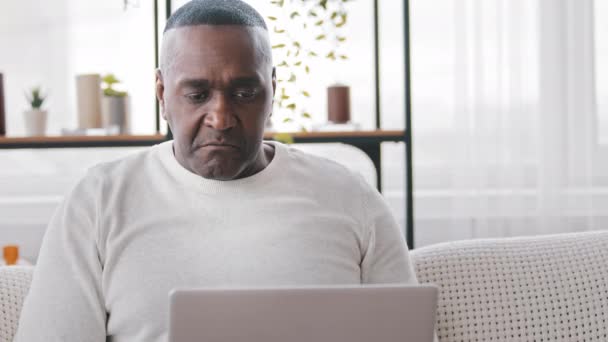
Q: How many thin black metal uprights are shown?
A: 4